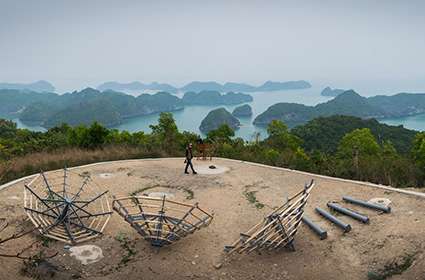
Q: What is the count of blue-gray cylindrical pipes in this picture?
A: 4